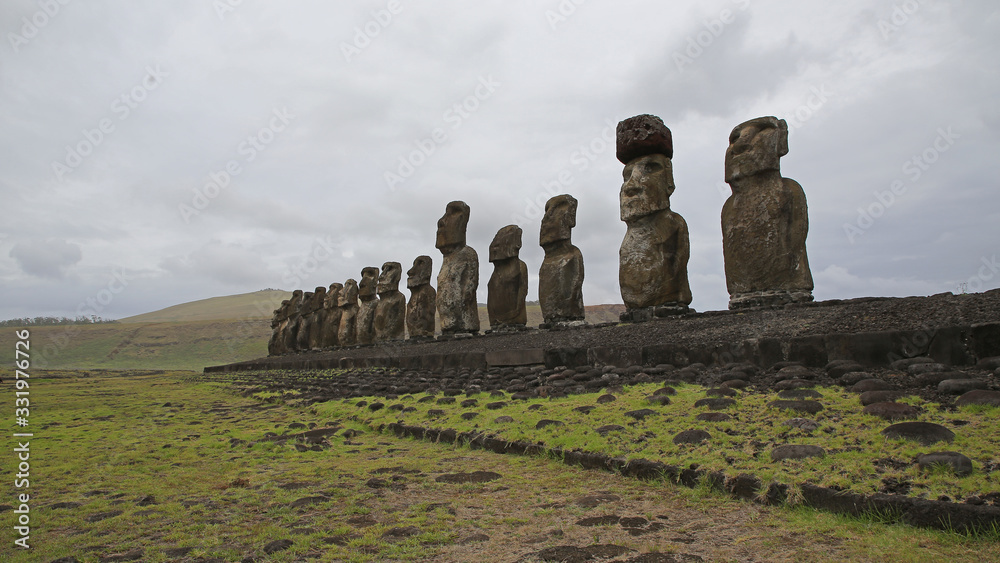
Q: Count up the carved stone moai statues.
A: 15